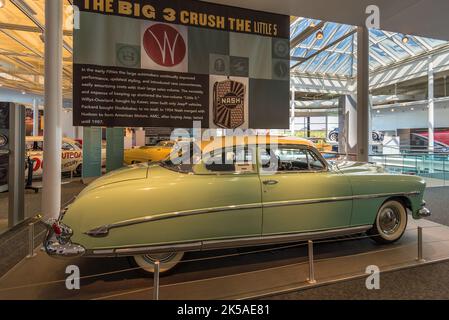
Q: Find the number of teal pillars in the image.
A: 2